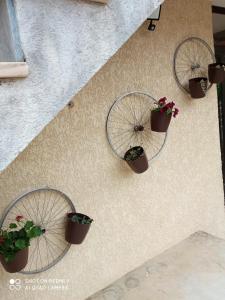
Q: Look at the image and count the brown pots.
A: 6